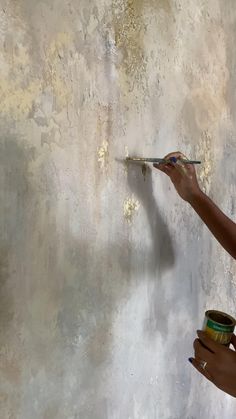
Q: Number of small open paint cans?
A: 1